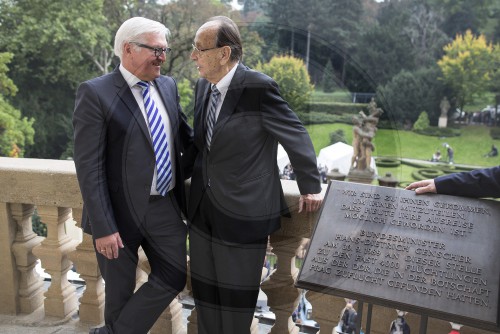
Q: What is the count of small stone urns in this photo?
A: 2